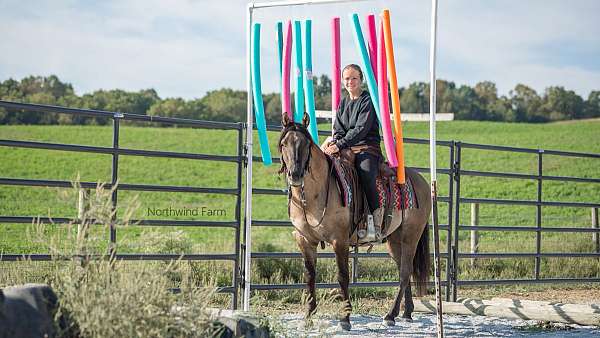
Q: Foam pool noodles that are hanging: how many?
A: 10